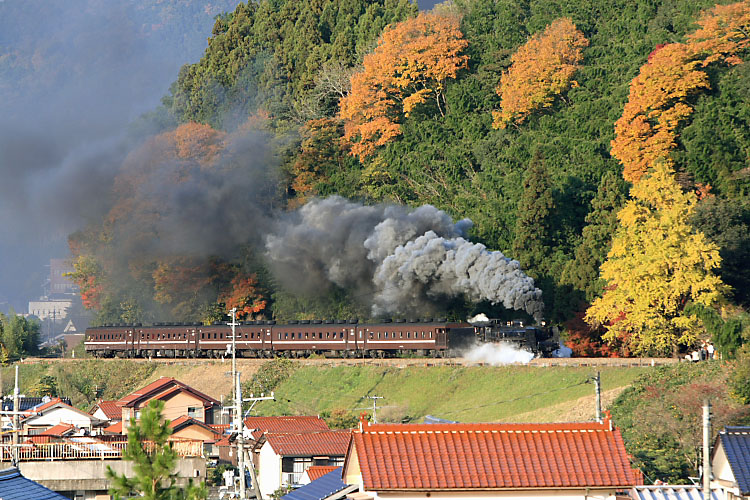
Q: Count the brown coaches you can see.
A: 5